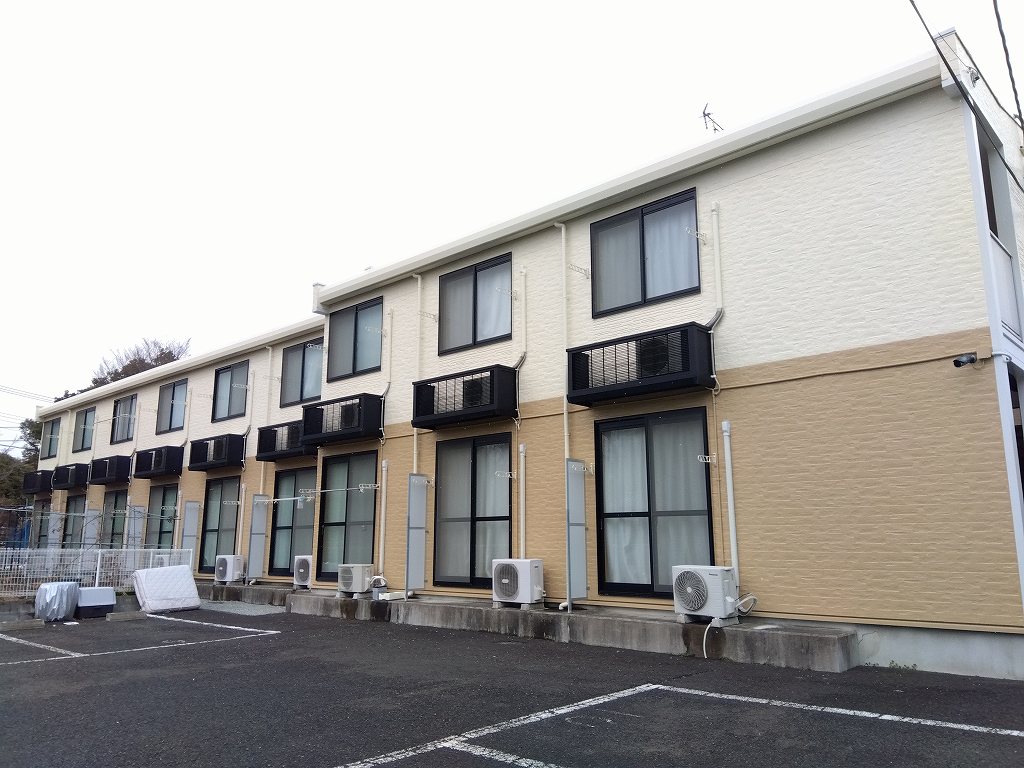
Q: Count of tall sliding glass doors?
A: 9